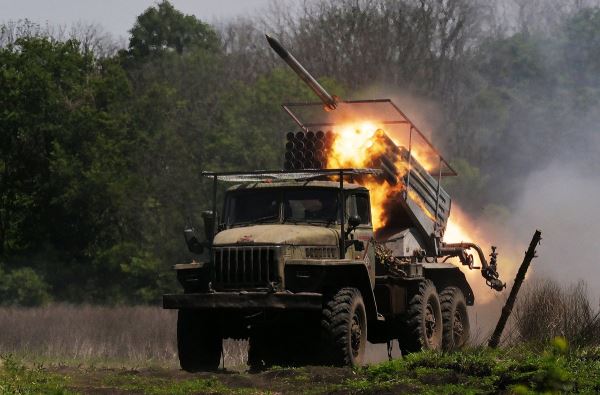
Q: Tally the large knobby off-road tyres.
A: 4